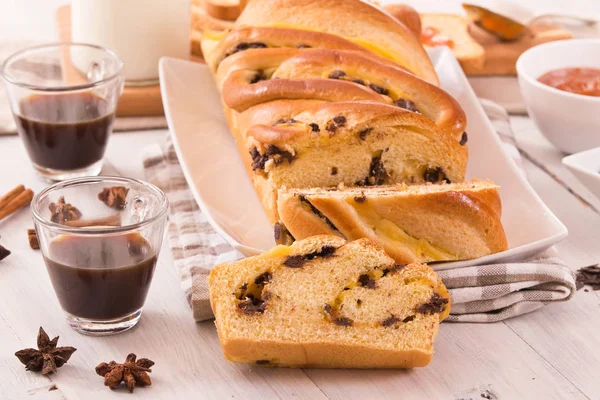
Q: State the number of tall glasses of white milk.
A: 1